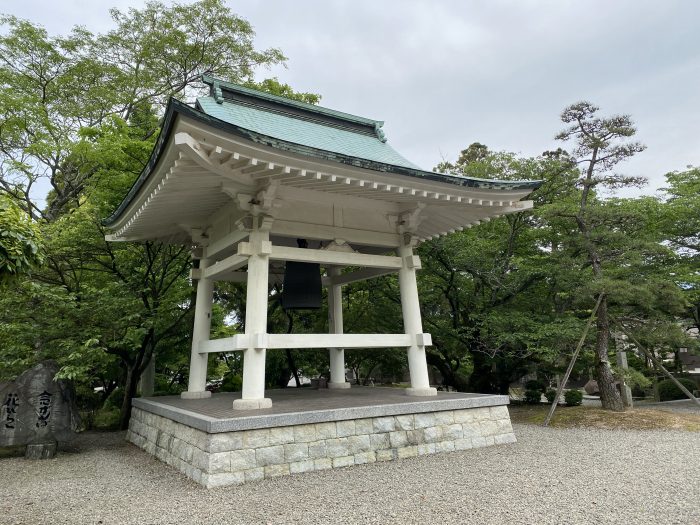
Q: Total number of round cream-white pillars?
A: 4